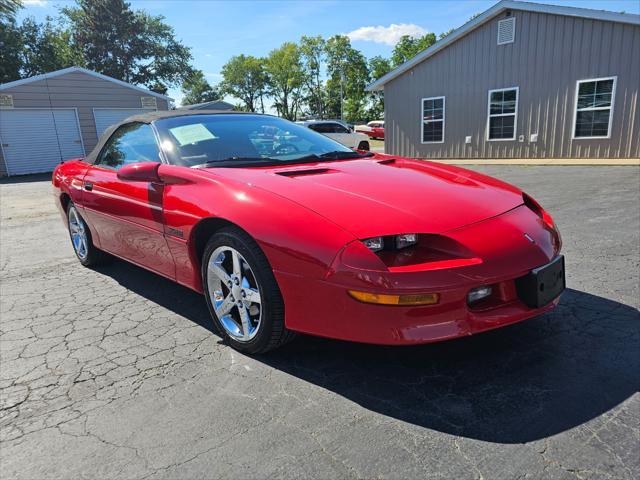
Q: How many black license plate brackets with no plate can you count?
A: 1